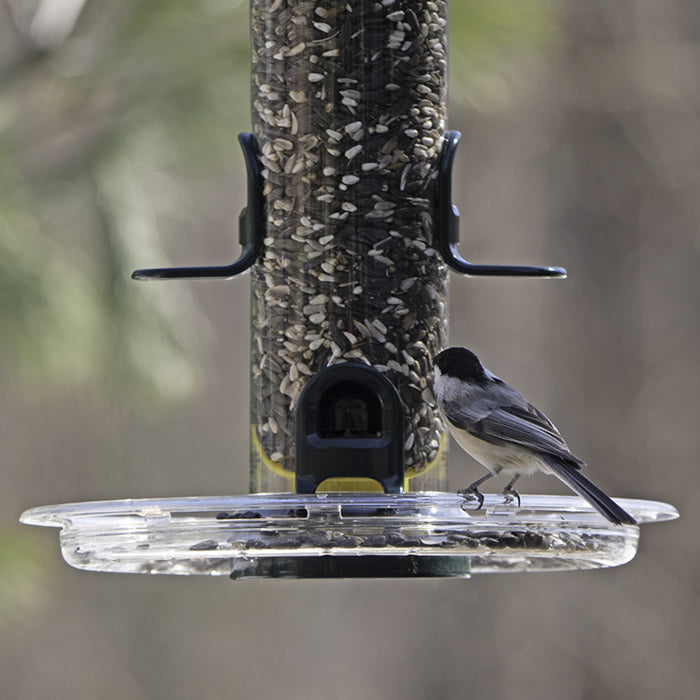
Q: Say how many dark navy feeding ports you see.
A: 3